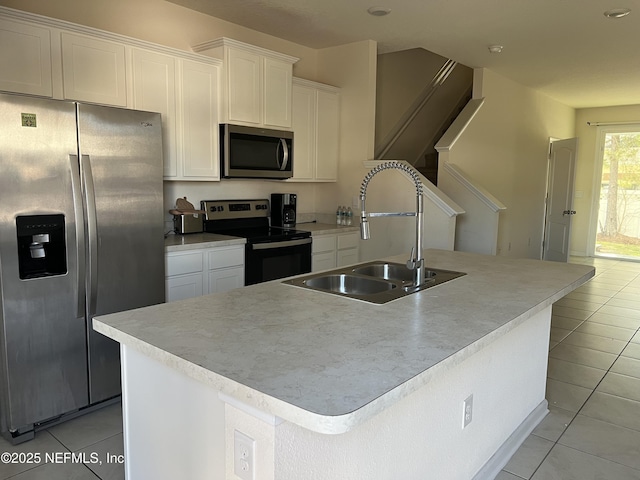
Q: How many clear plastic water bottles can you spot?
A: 3